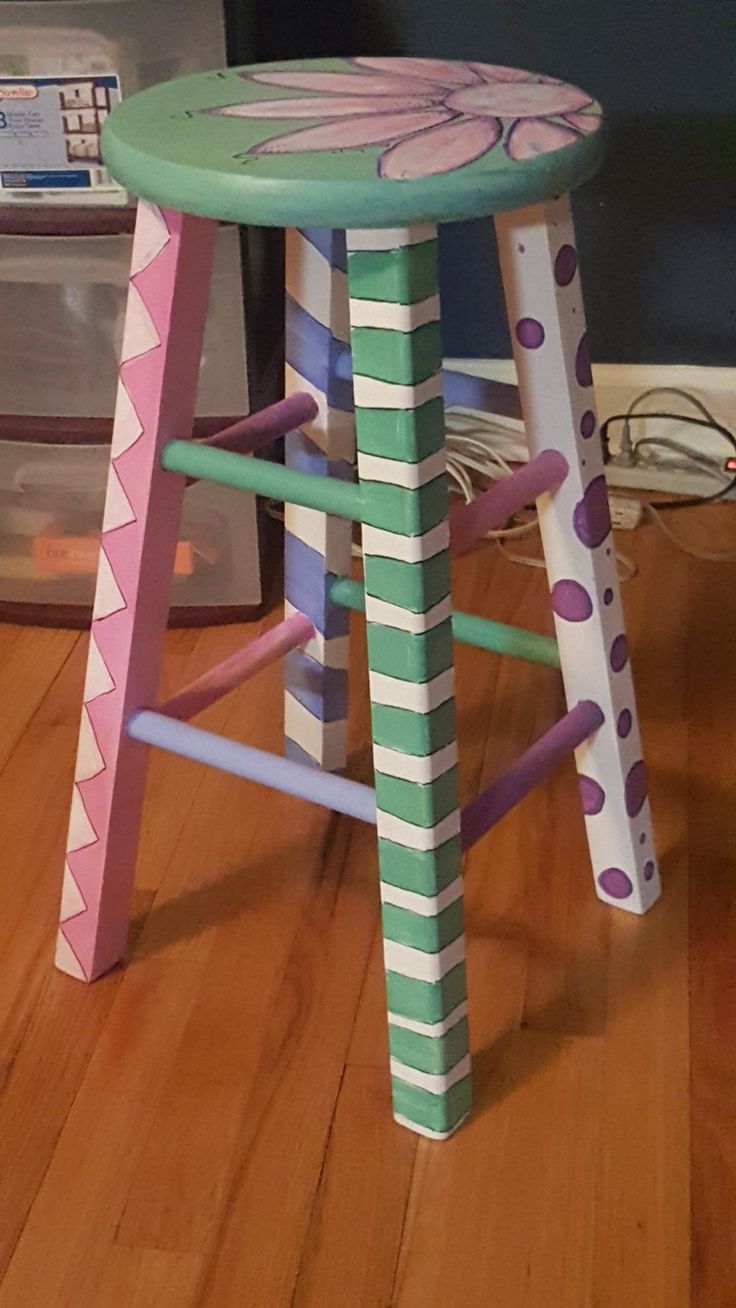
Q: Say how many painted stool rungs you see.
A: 8